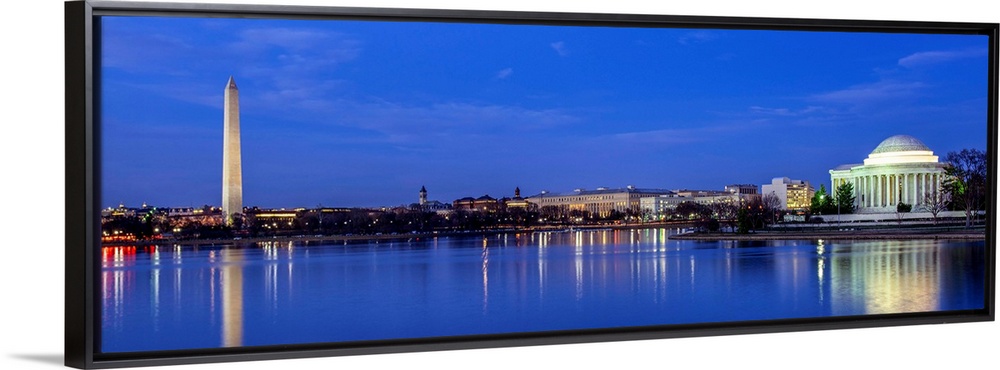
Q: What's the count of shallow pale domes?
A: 1